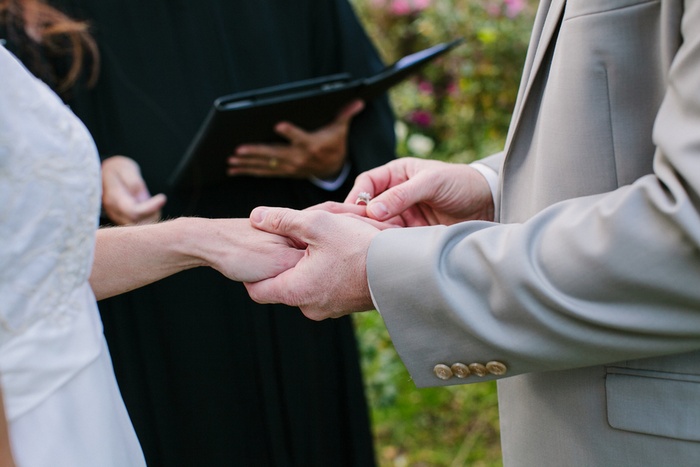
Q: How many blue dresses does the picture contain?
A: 0